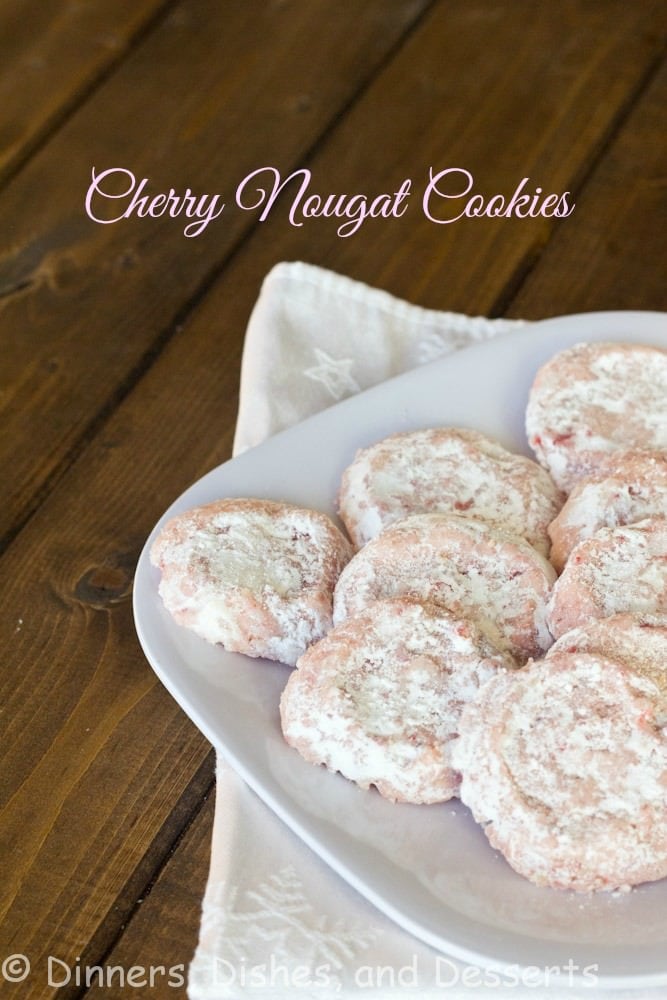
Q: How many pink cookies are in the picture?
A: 9